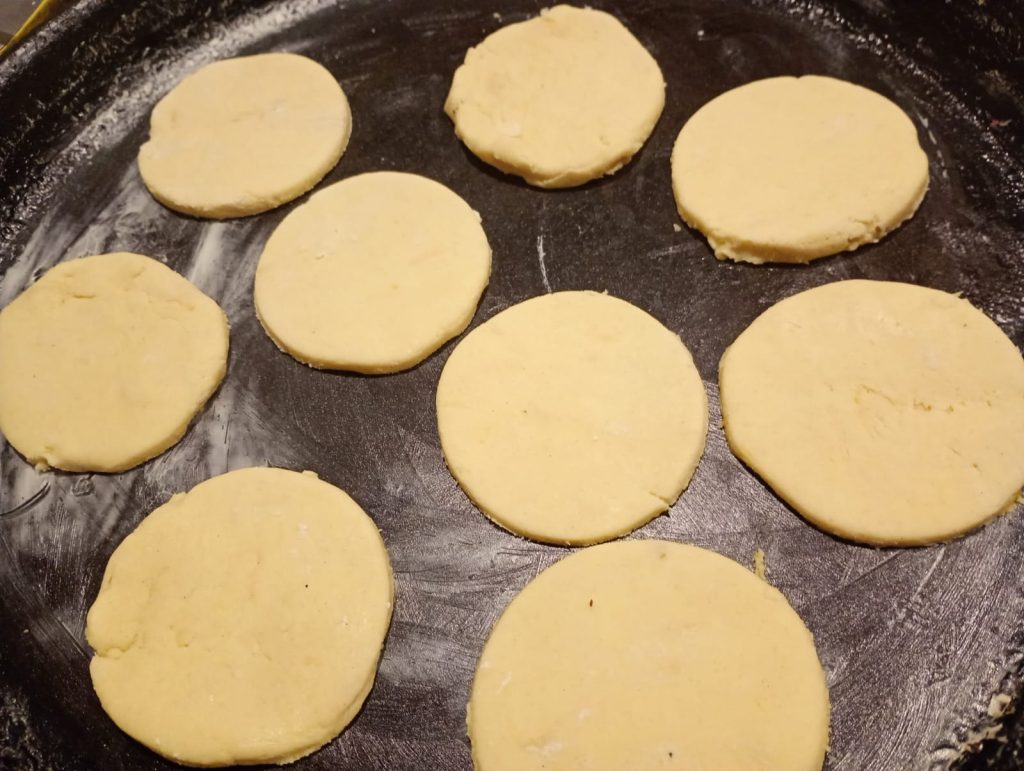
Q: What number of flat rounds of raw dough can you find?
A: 9